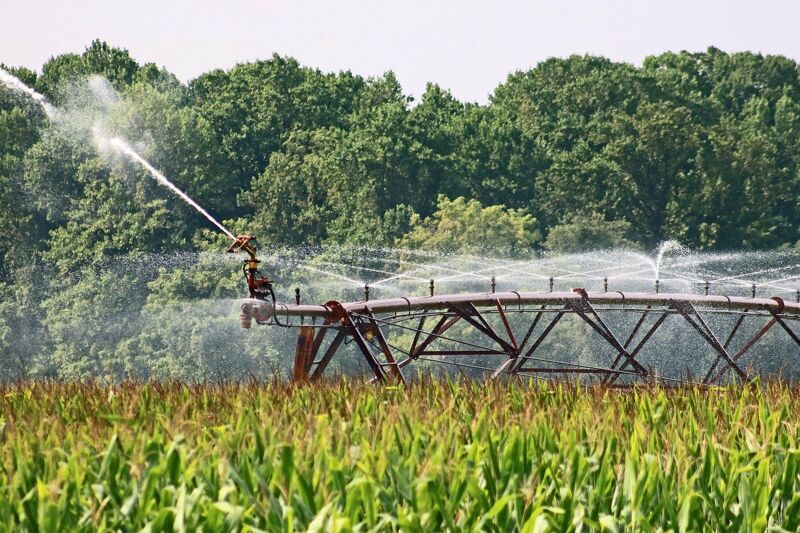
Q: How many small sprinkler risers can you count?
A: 10